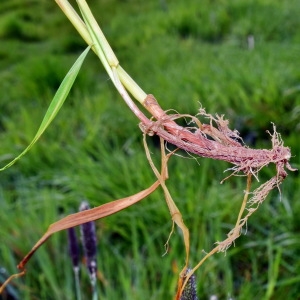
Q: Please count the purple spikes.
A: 3